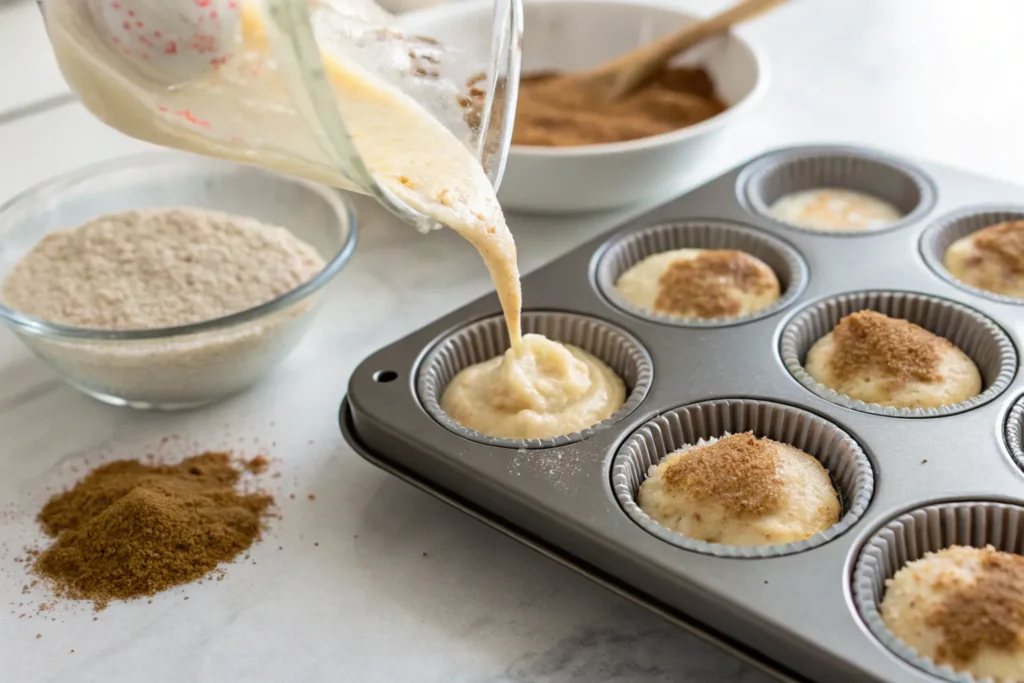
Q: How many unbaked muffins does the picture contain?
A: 7